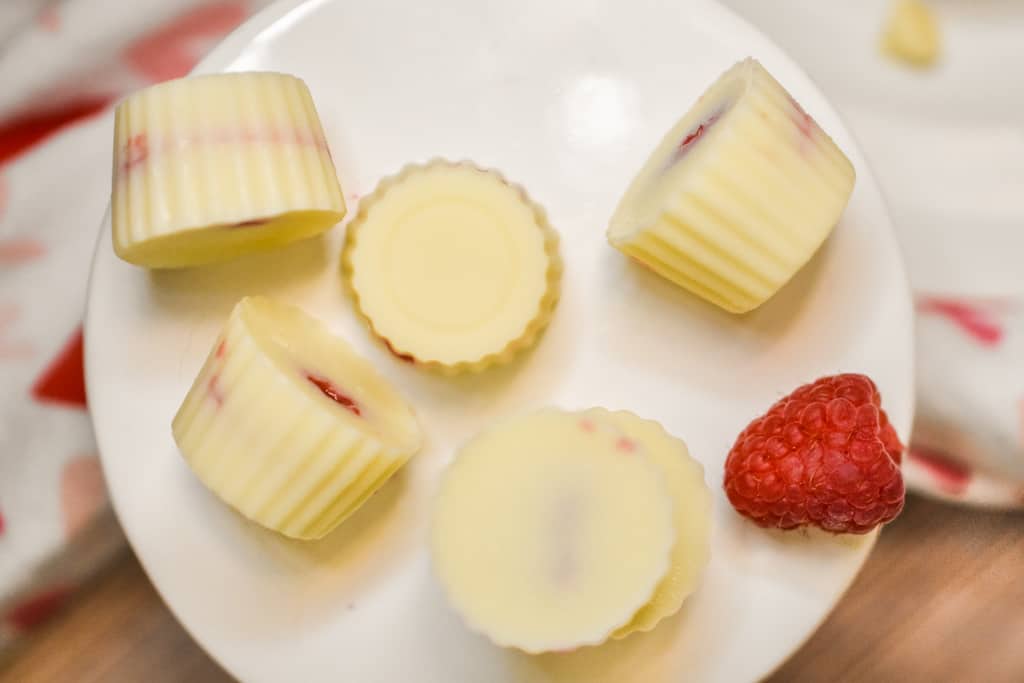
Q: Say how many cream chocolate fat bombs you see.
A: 6